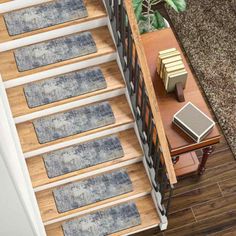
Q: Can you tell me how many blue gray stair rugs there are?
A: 7